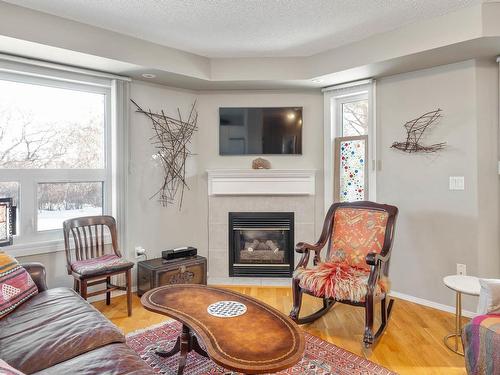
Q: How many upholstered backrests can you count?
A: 1